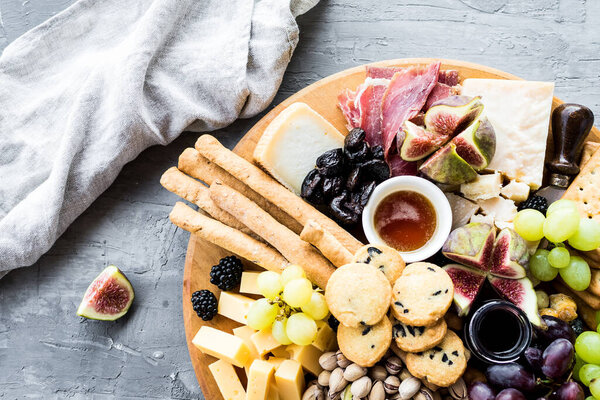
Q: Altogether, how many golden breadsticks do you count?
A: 6